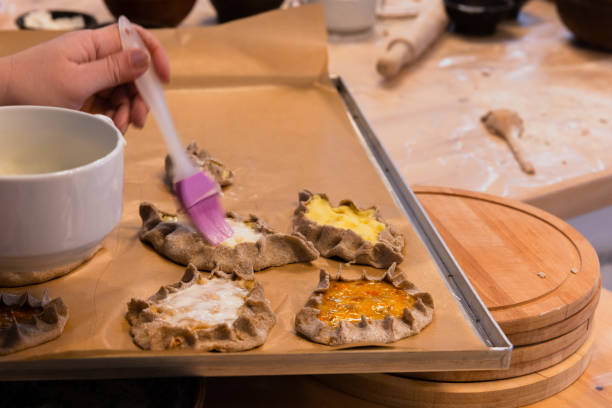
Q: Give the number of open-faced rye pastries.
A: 6